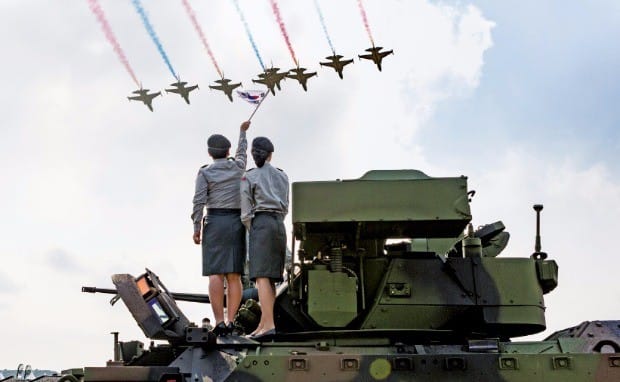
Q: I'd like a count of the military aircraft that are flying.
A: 8